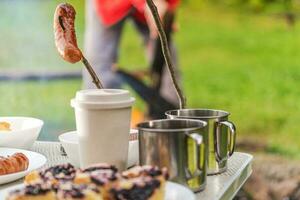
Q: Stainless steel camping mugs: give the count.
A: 2